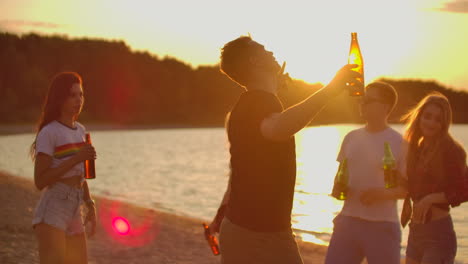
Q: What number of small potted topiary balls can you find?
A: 0